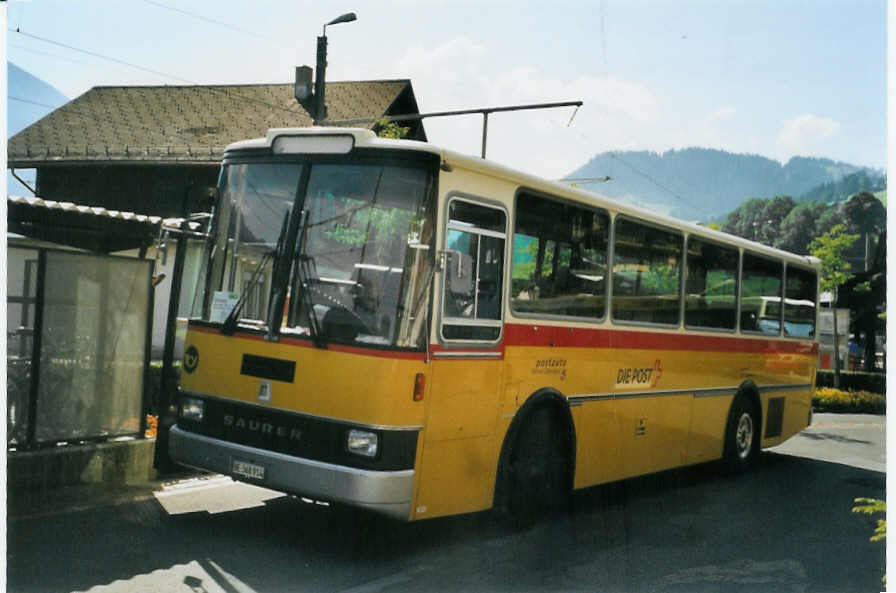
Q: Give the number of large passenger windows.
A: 5